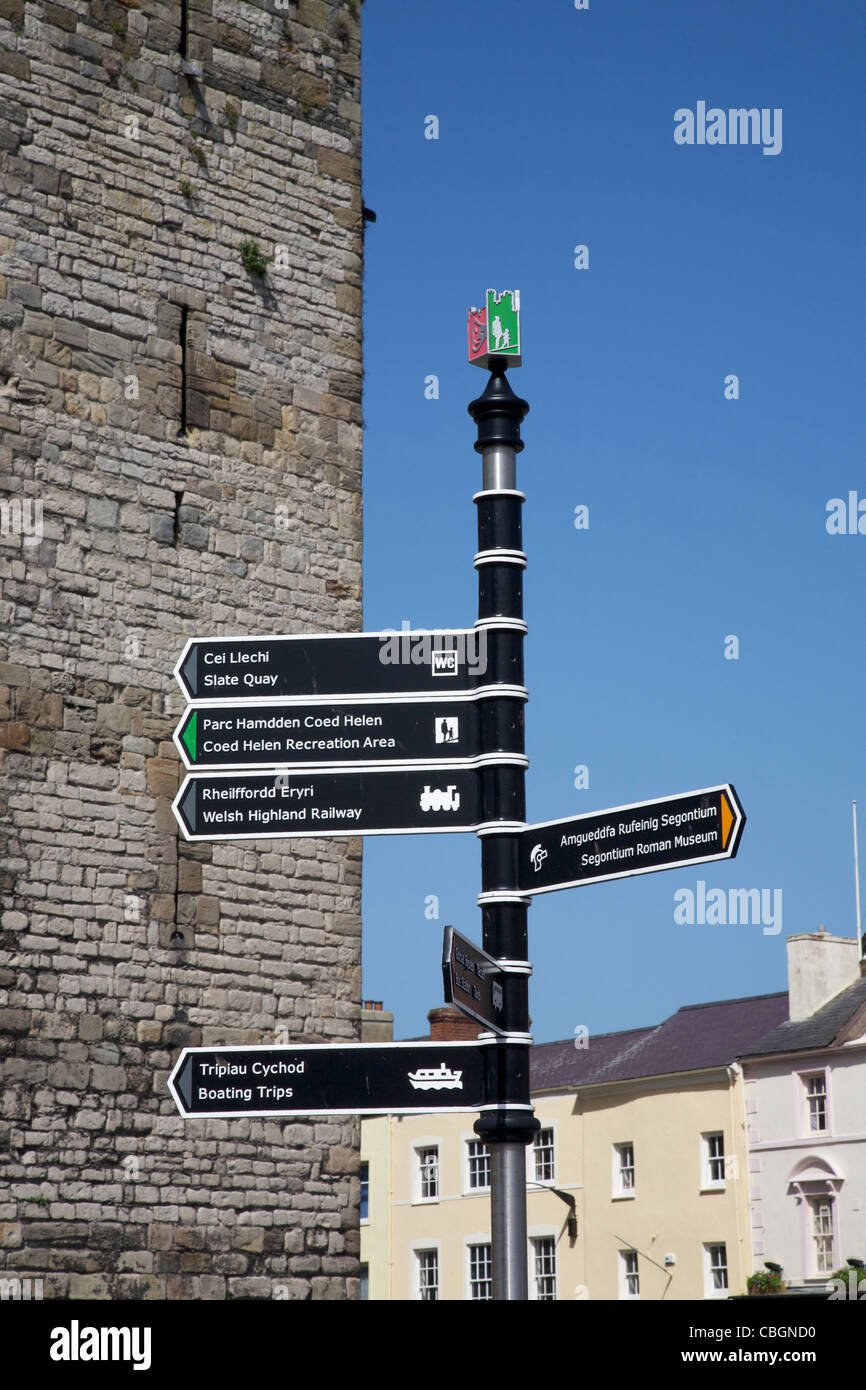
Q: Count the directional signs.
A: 6